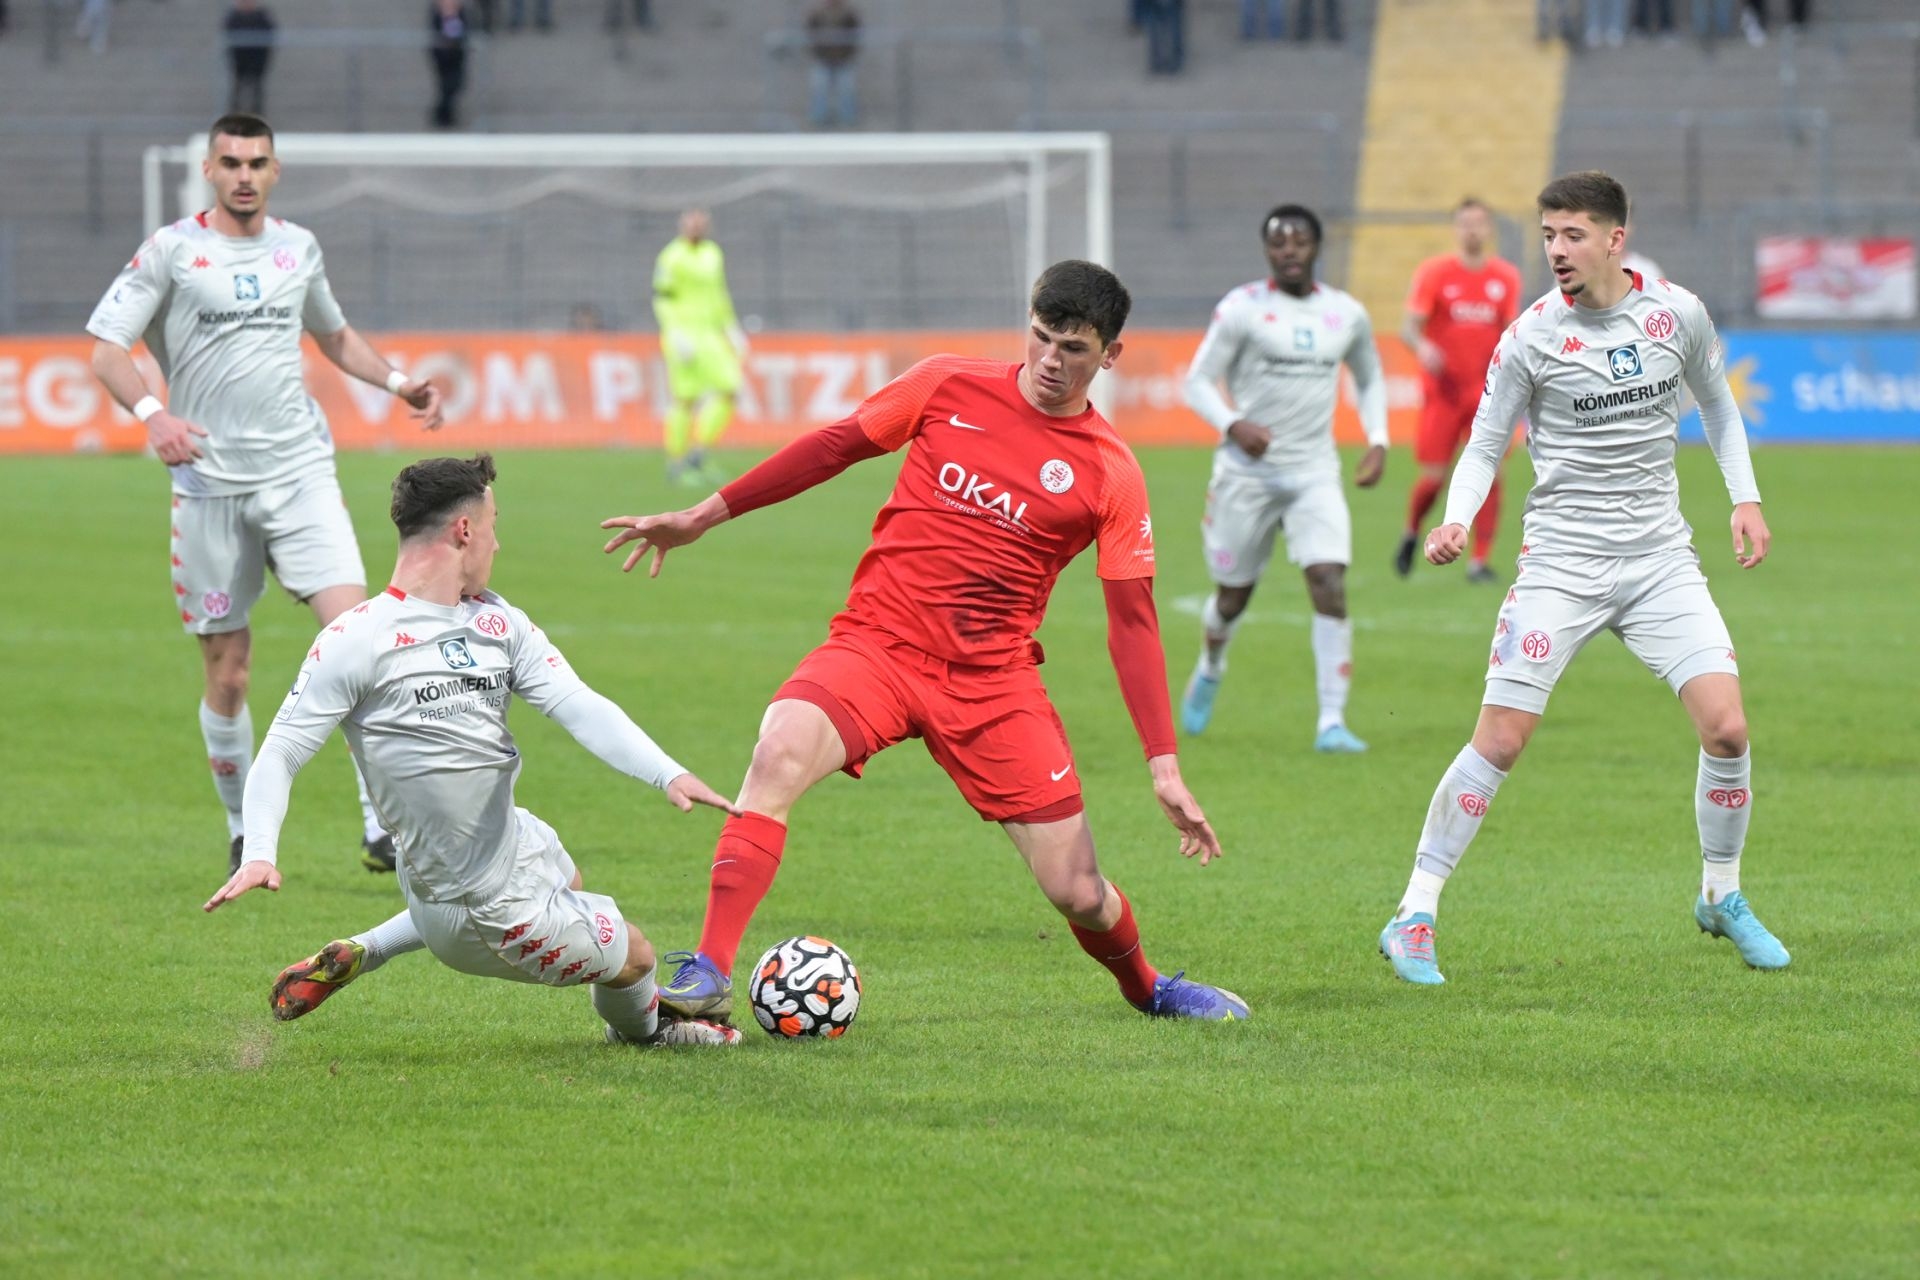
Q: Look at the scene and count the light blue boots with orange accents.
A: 1